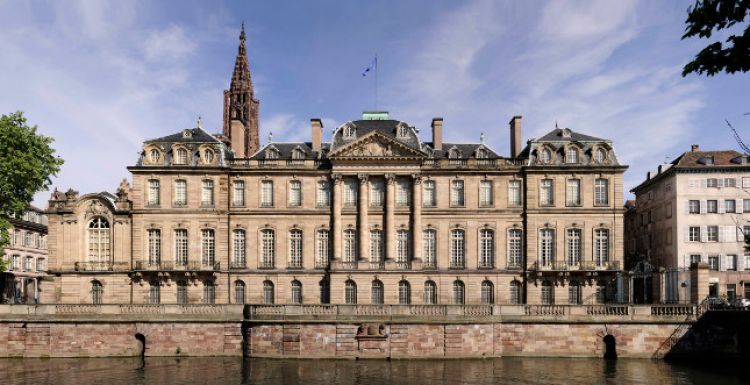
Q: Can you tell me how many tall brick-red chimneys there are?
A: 4